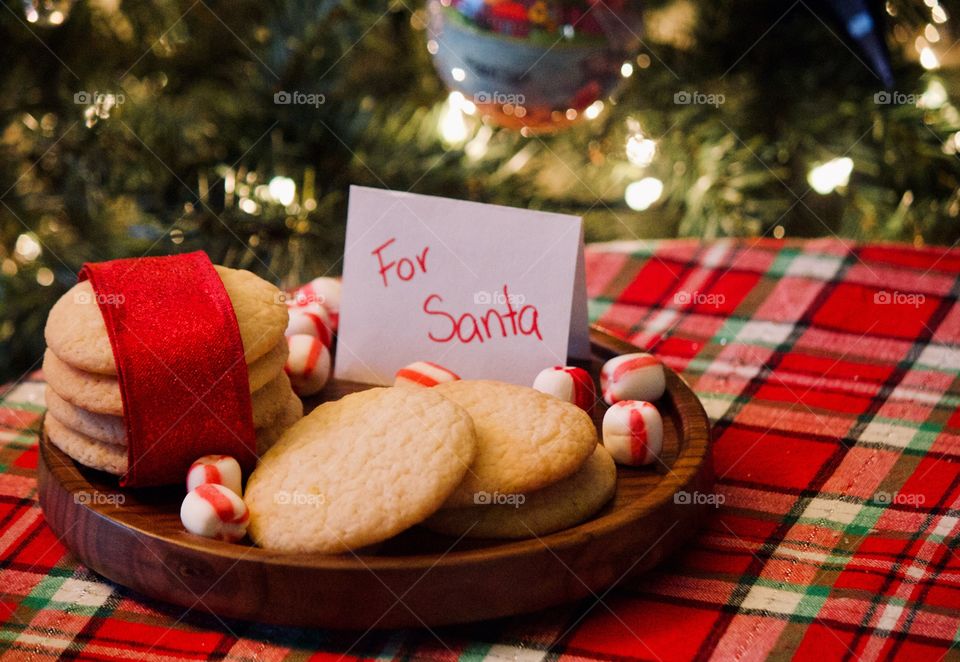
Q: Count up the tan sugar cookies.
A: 7